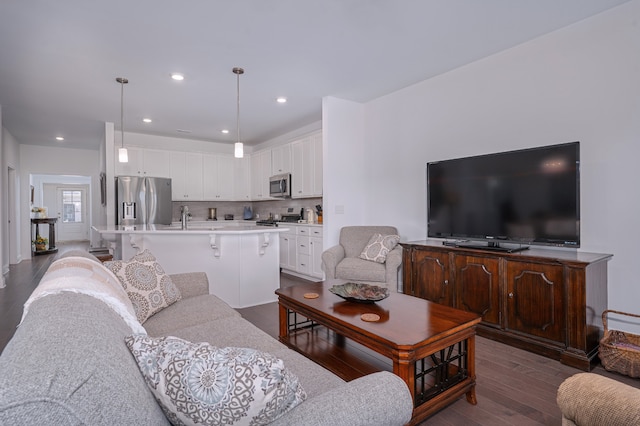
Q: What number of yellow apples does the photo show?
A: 0